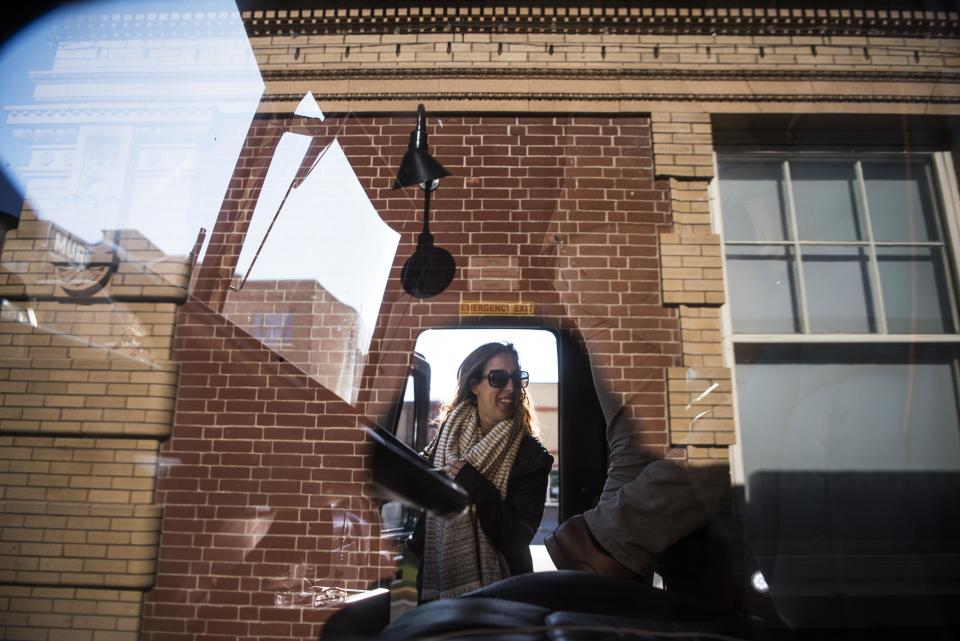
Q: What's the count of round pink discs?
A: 0